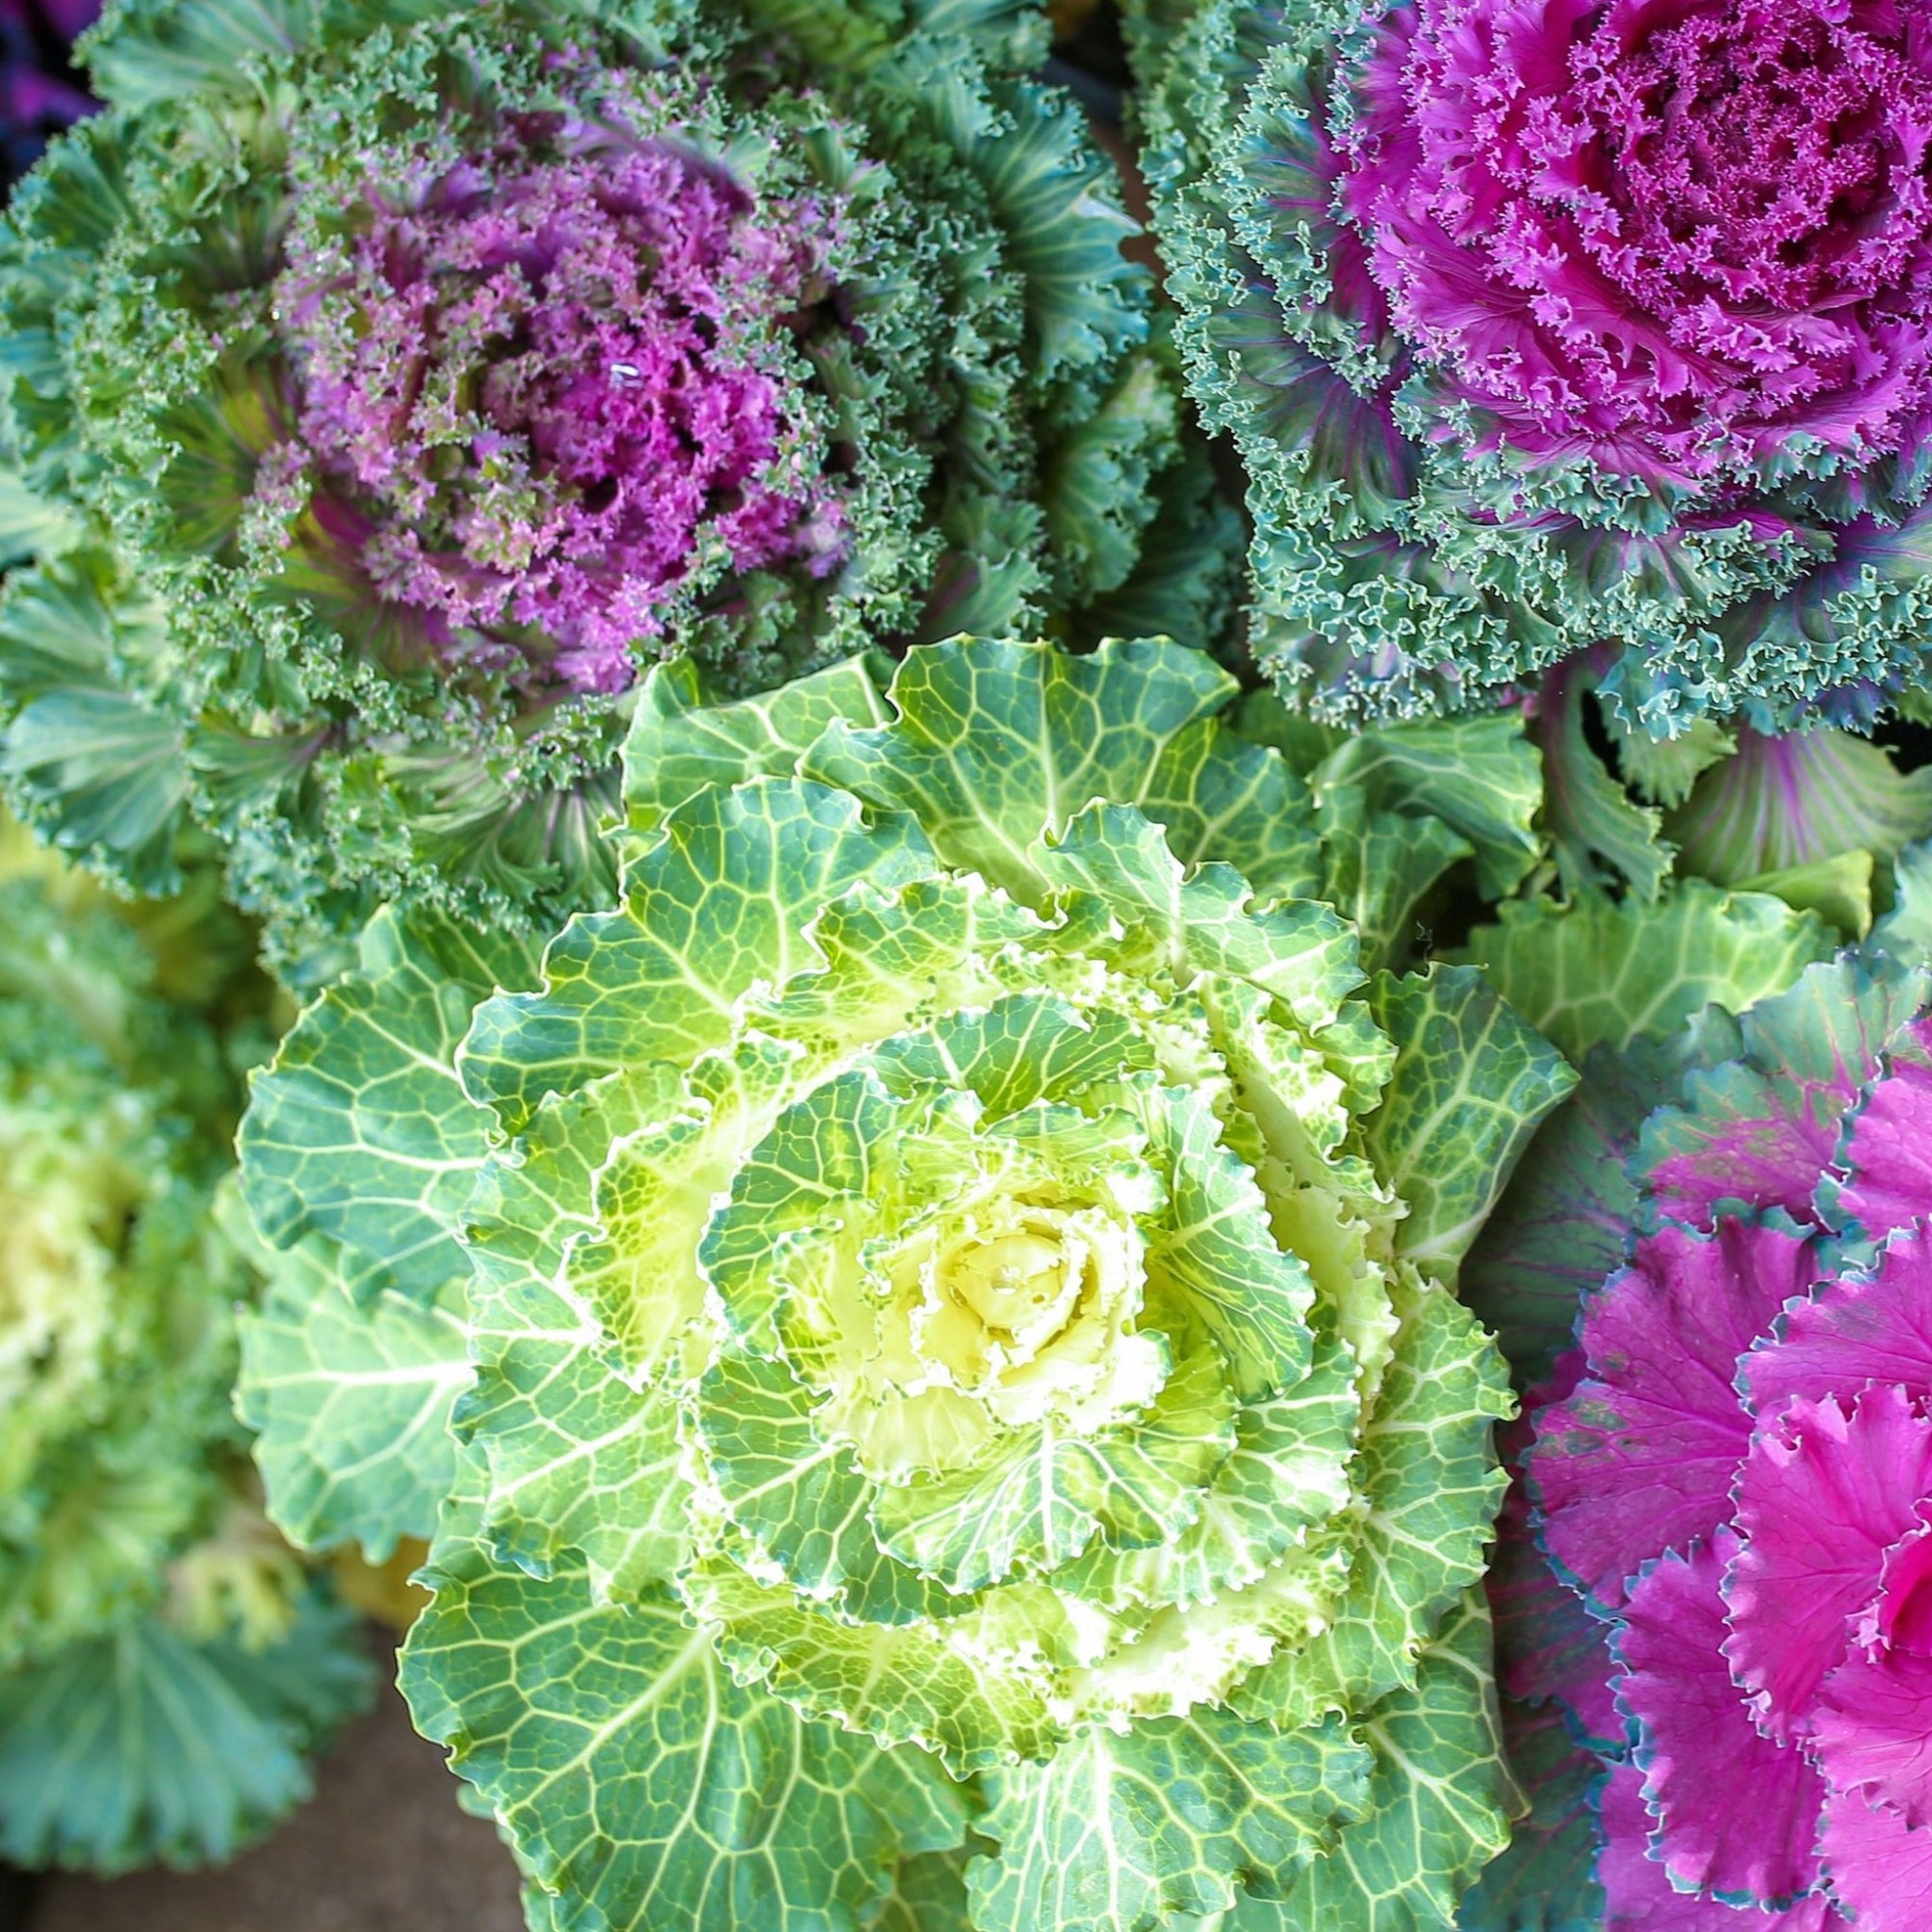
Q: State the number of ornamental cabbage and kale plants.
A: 5